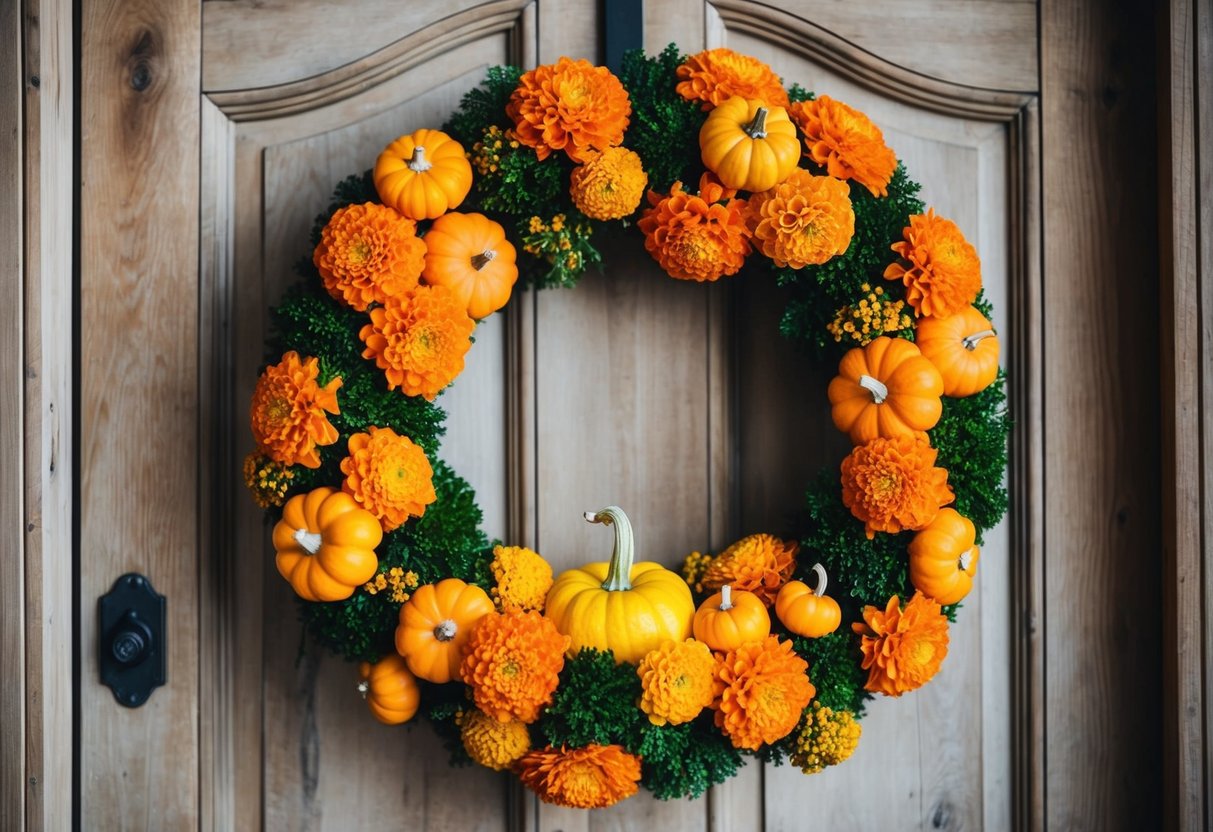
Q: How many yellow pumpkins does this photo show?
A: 1